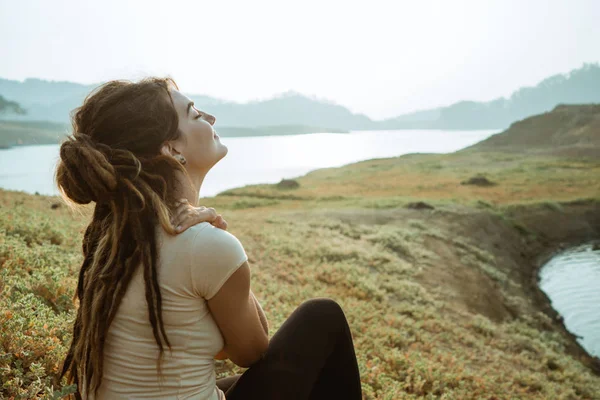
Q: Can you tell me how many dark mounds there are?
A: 3